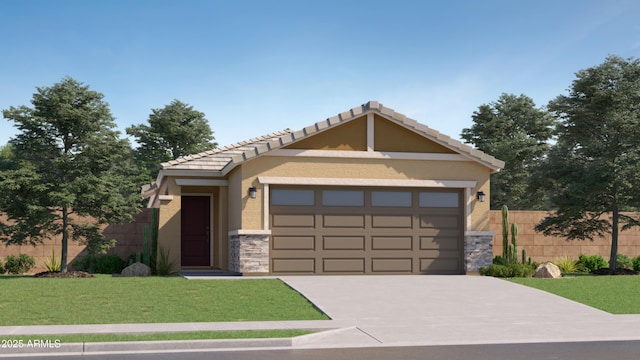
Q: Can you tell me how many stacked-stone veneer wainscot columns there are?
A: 2